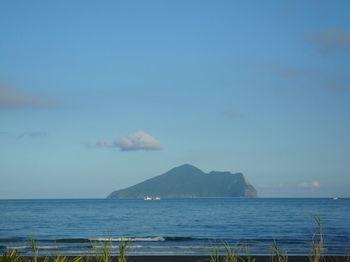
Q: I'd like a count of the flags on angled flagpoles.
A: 0